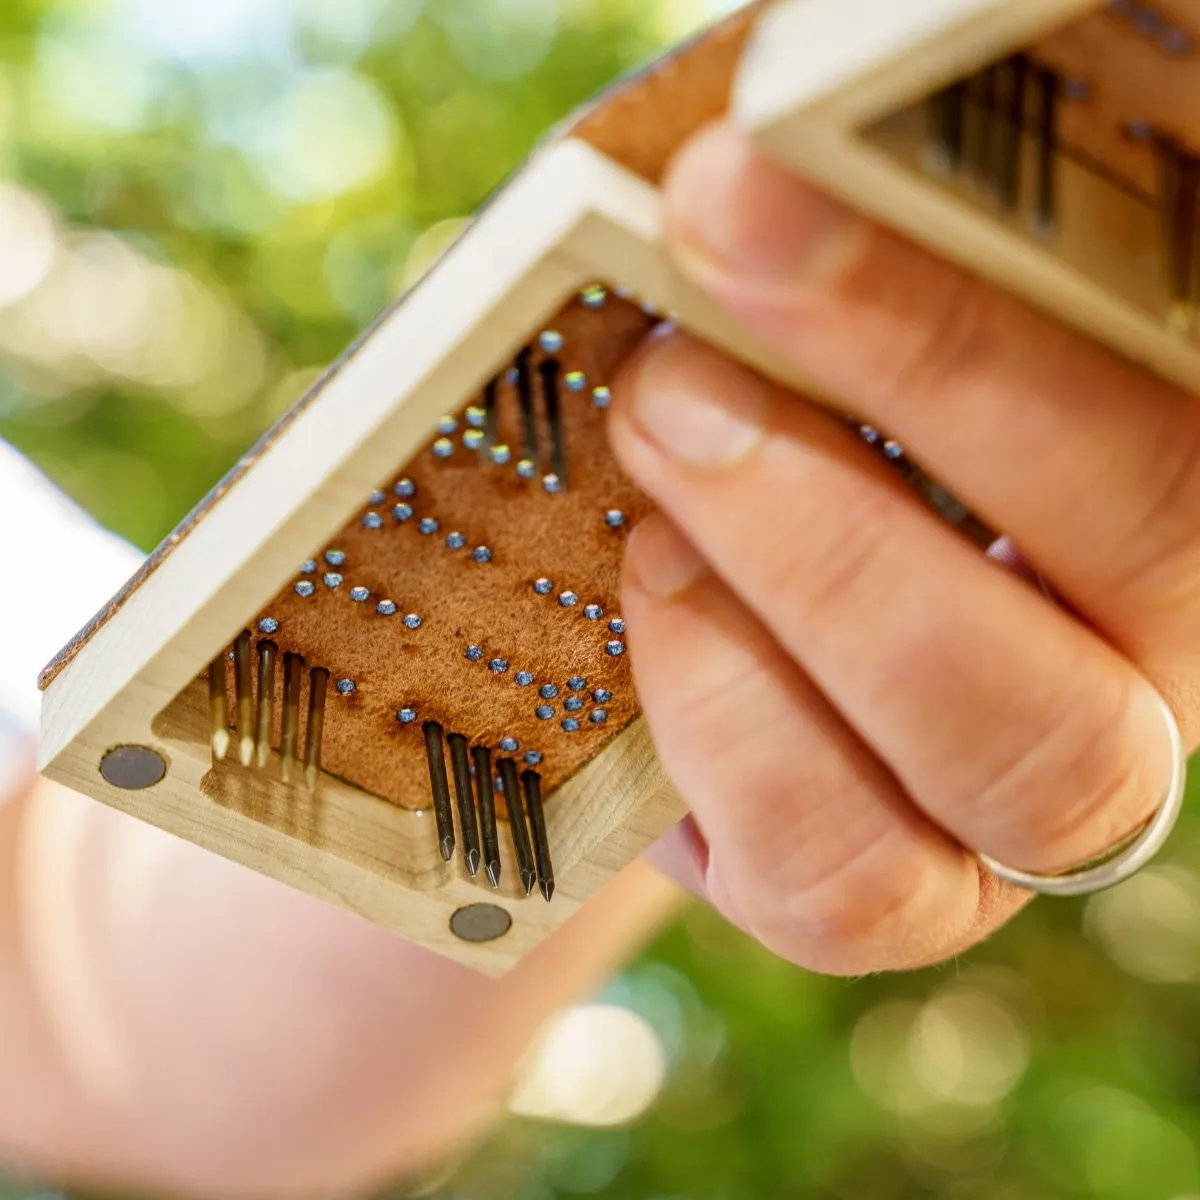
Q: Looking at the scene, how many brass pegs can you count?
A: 5